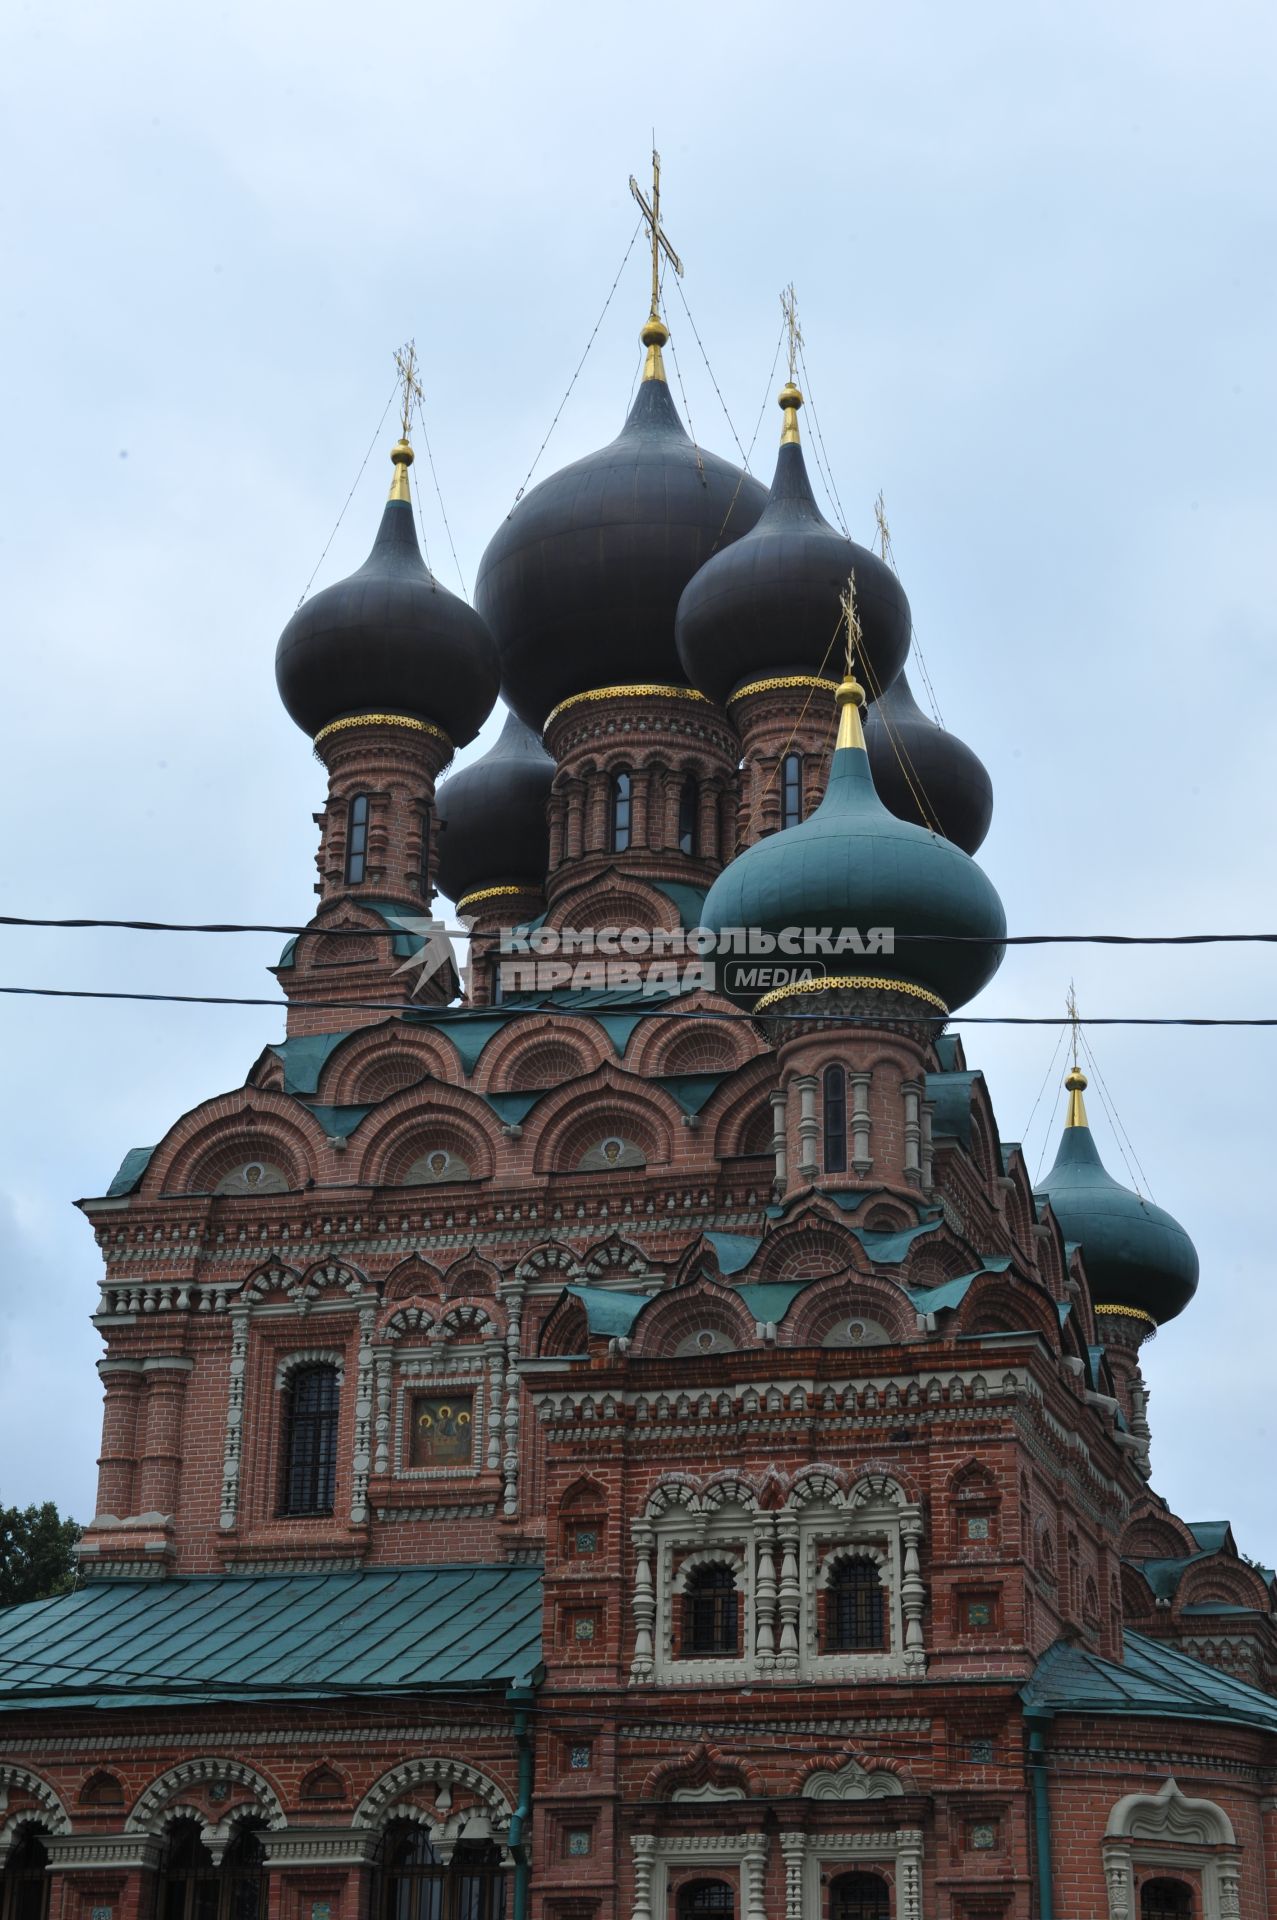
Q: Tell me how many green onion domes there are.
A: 2